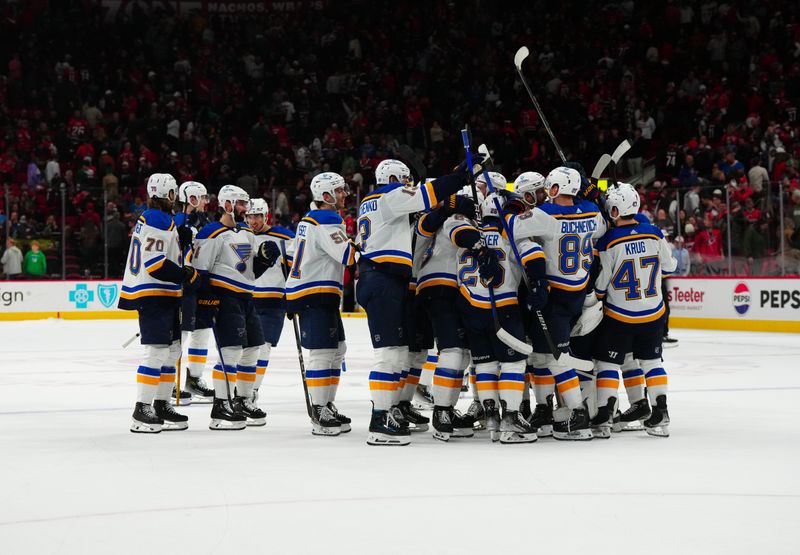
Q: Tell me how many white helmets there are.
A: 12